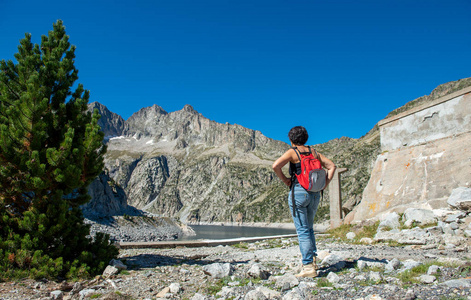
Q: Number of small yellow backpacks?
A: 0